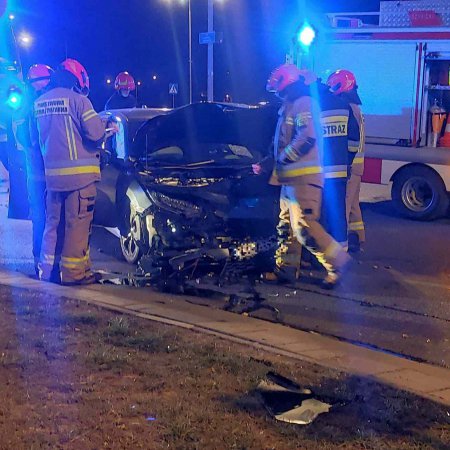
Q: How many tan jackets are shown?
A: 3